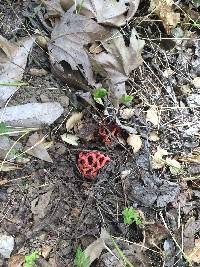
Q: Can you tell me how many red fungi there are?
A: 2